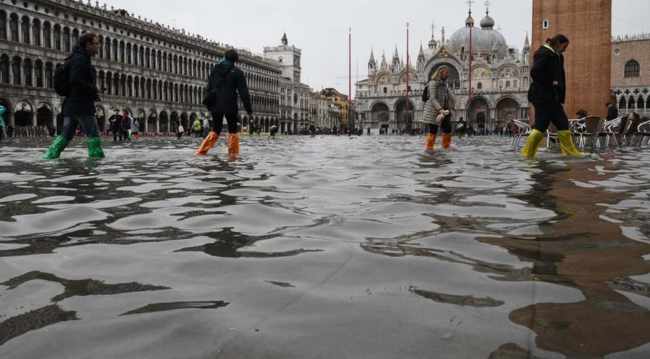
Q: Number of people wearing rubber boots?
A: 4